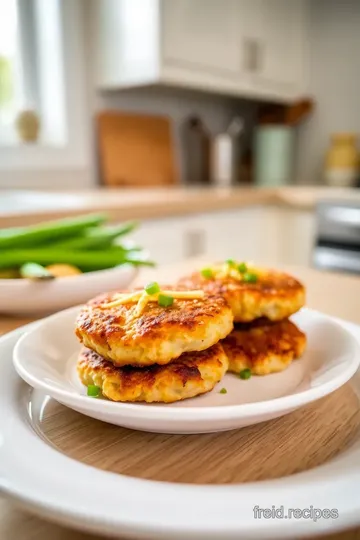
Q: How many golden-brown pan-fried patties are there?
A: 4